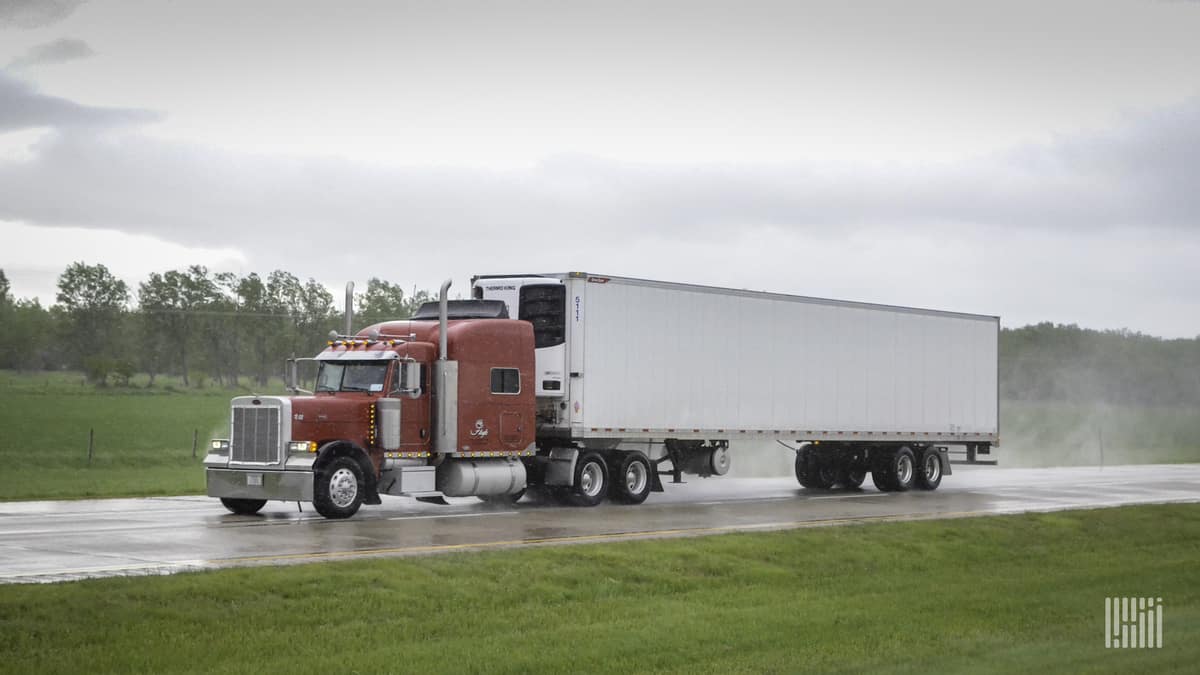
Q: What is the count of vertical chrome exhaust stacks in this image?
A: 2